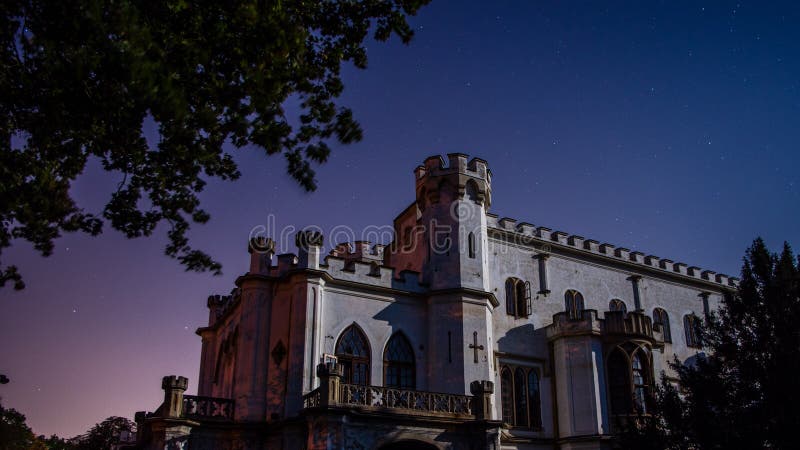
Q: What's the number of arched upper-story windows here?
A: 5